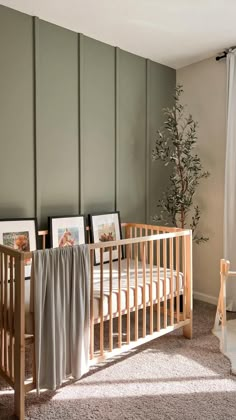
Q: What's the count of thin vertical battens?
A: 4